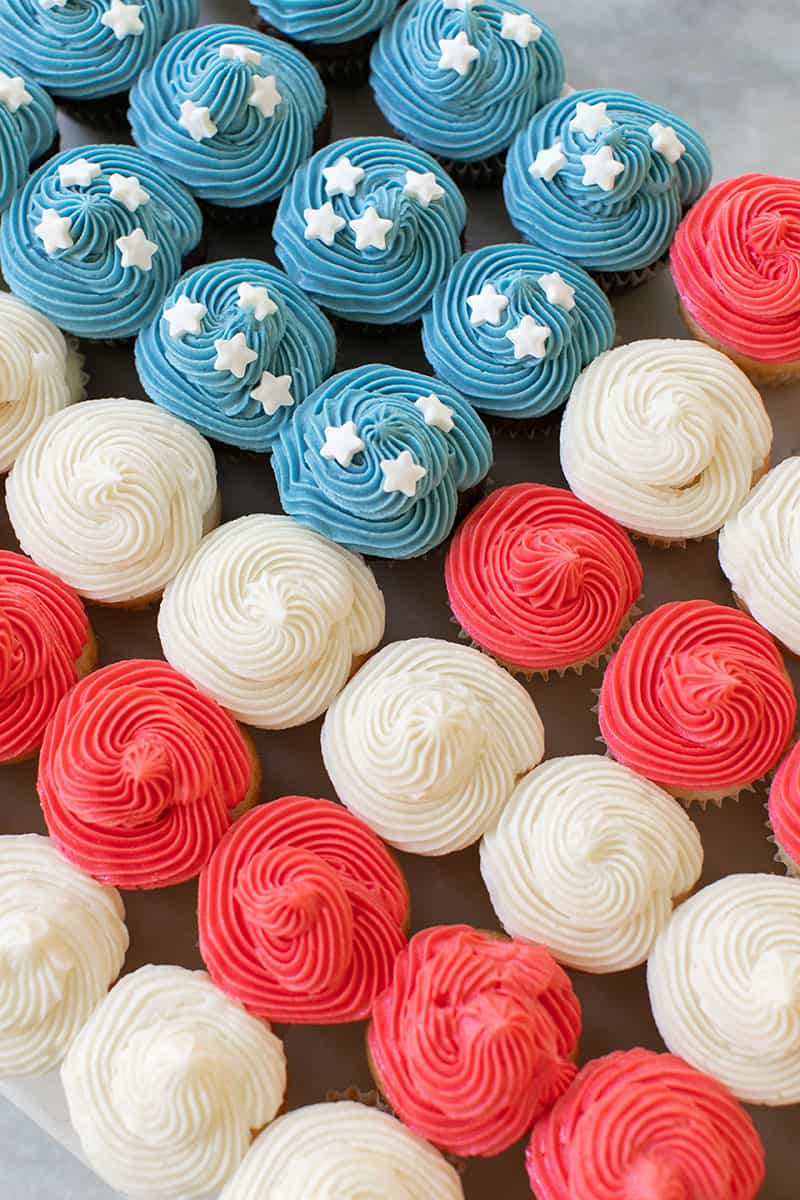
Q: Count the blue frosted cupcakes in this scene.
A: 11